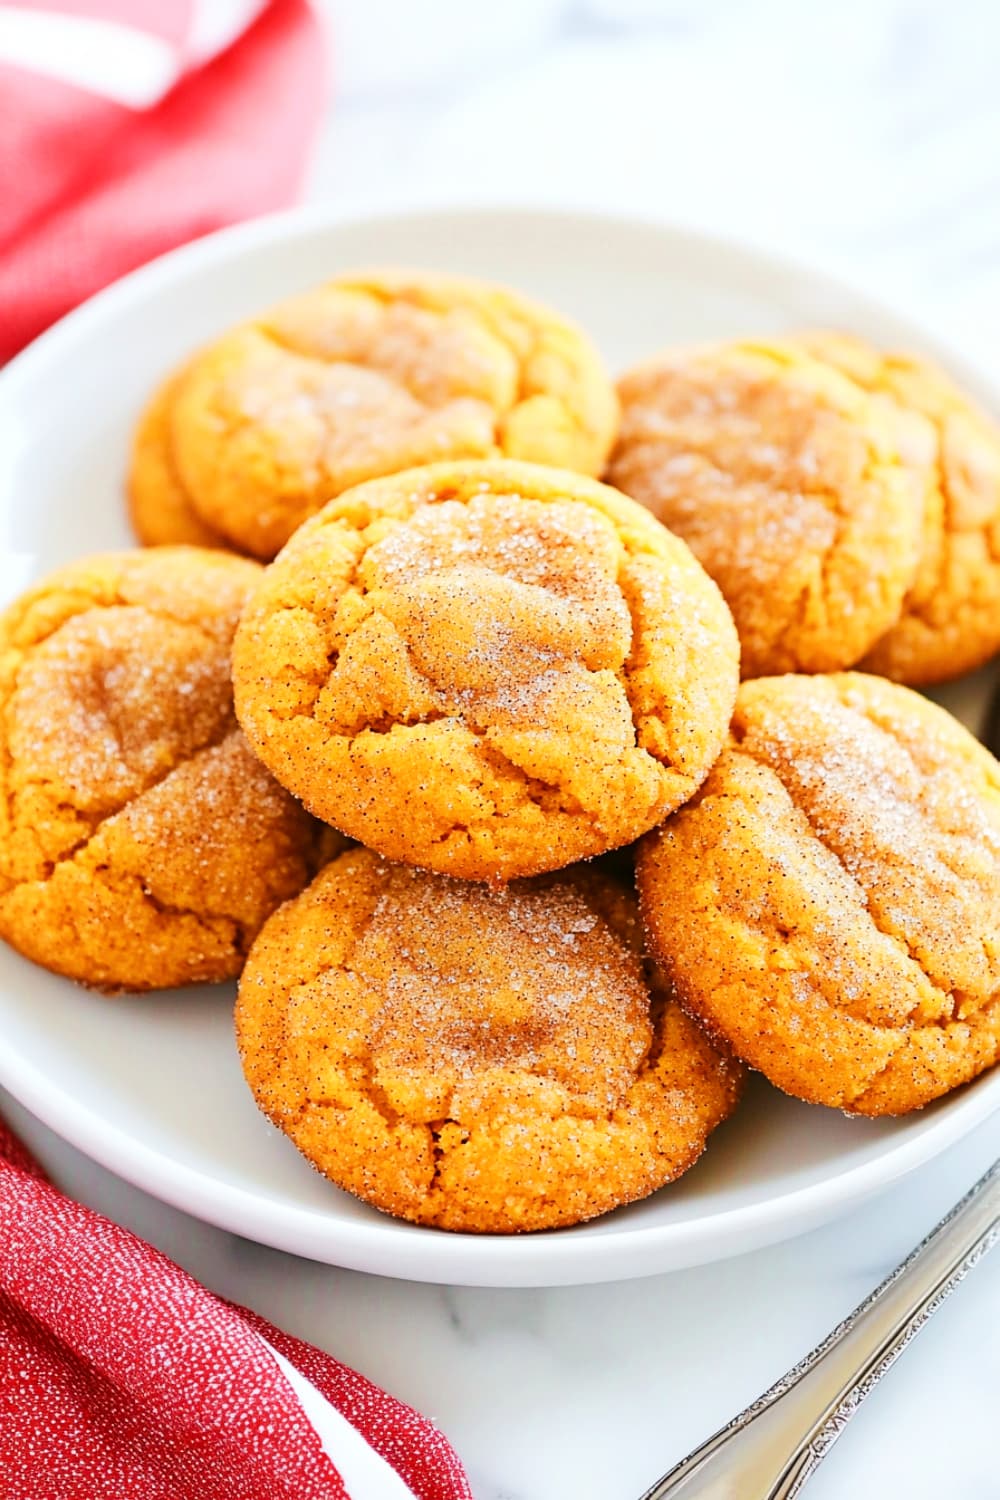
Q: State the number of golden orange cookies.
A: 8